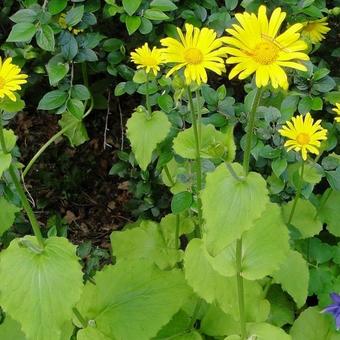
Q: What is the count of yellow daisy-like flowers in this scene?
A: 7